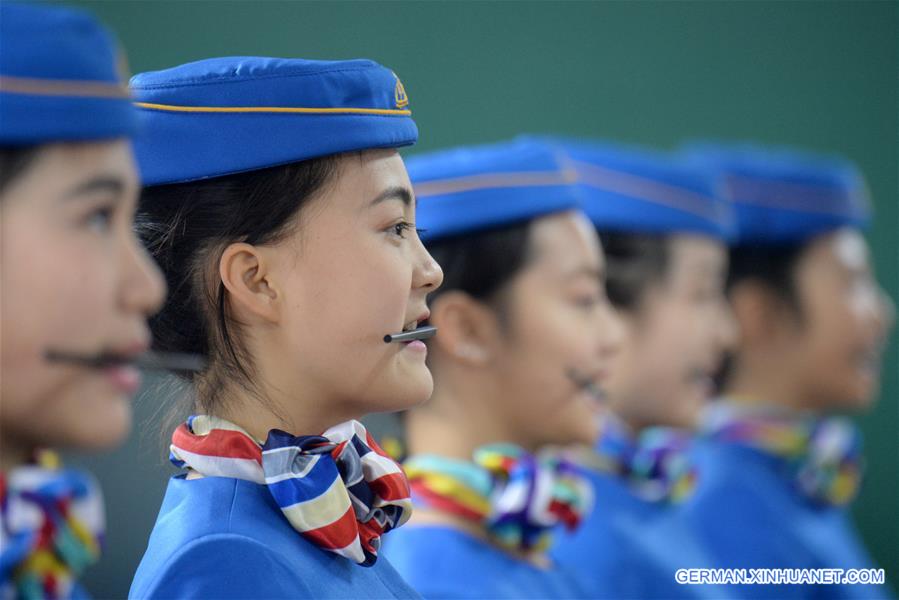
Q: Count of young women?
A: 5